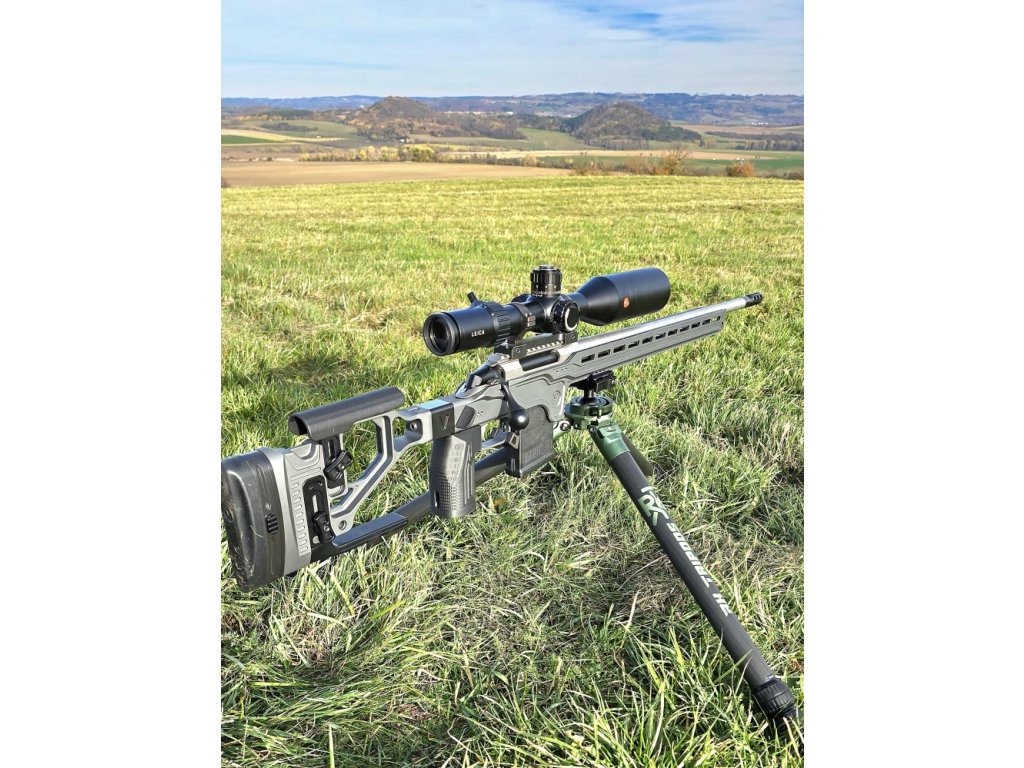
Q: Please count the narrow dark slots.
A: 11